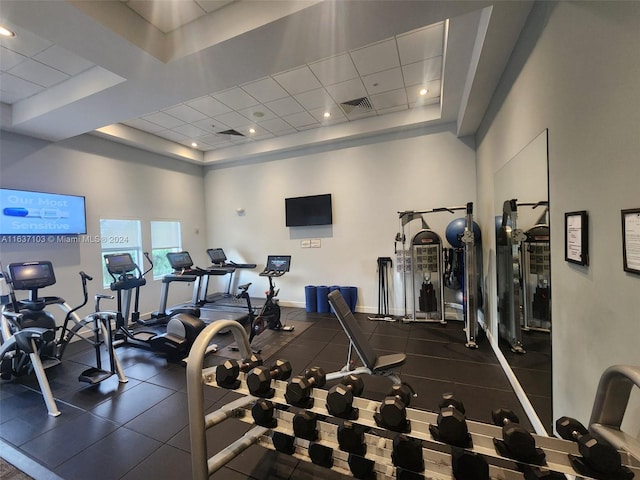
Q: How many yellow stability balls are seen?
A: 0